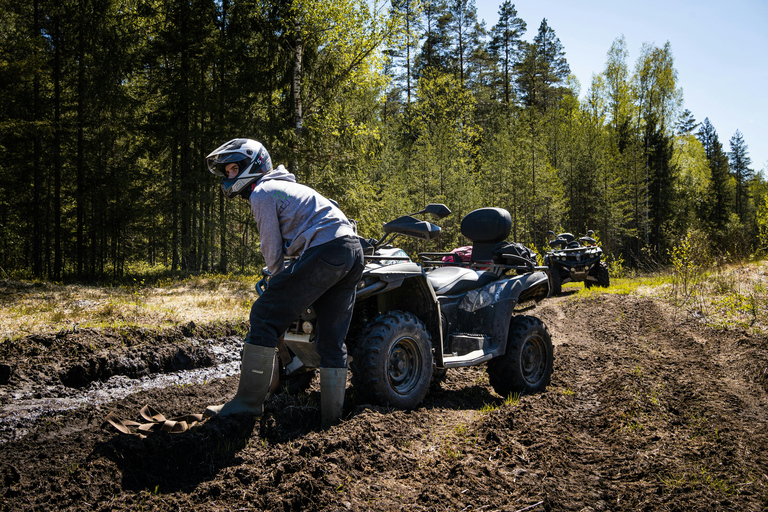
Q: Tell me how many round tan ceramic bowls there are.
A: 0